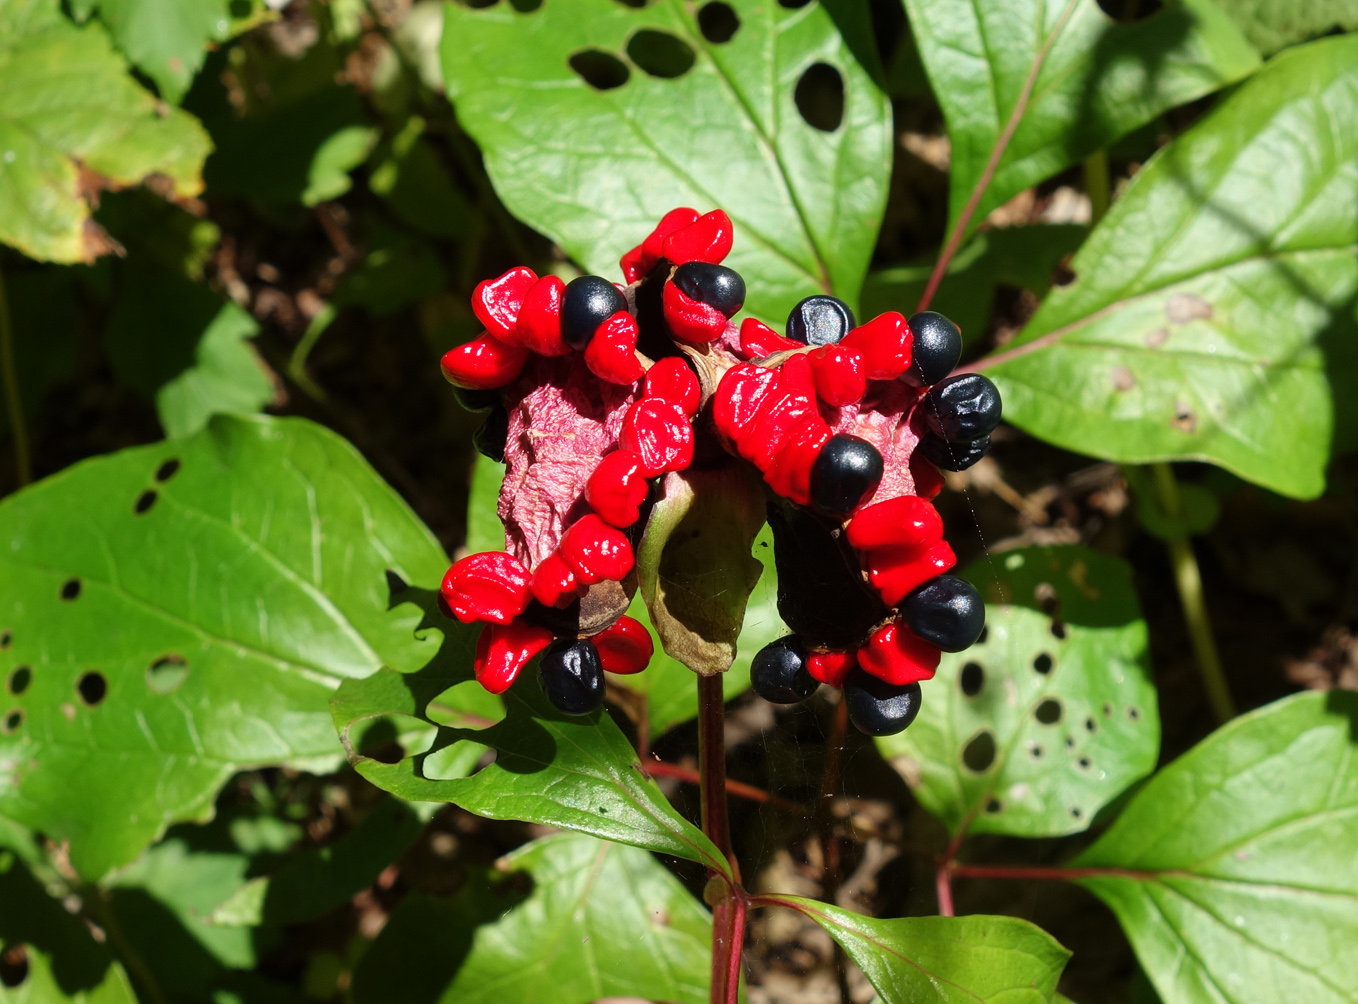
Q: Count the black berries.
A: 11